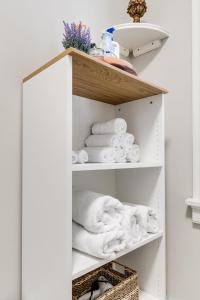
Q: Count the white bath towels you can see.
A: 4